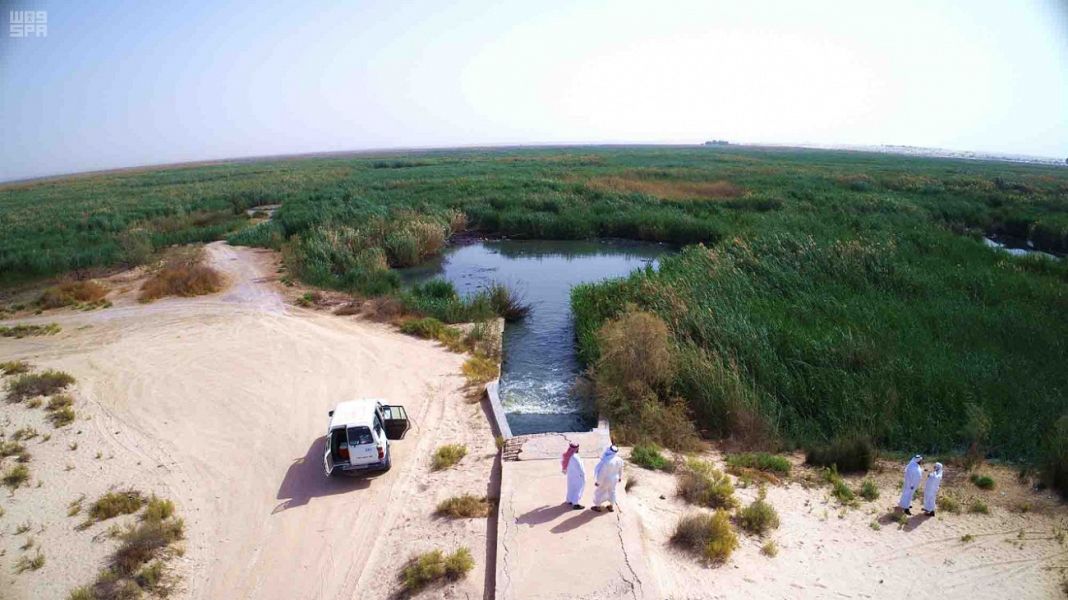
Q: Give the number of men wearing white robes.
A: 4